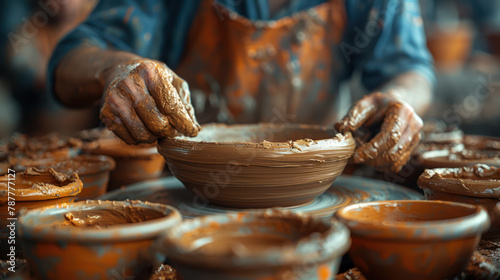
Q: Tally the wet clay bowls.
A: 1